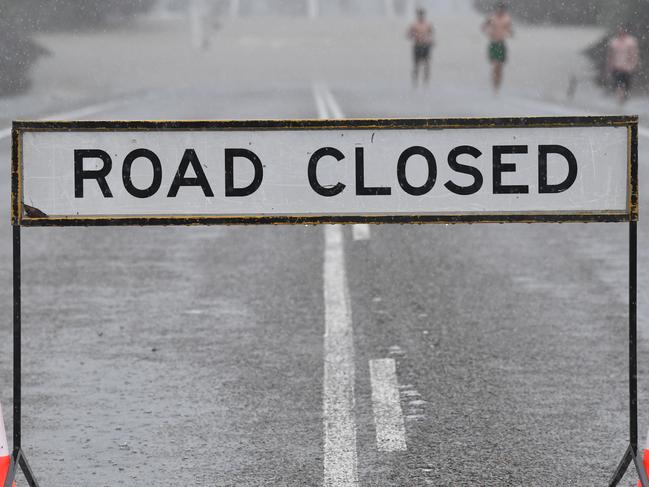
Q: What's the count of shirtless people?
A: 3